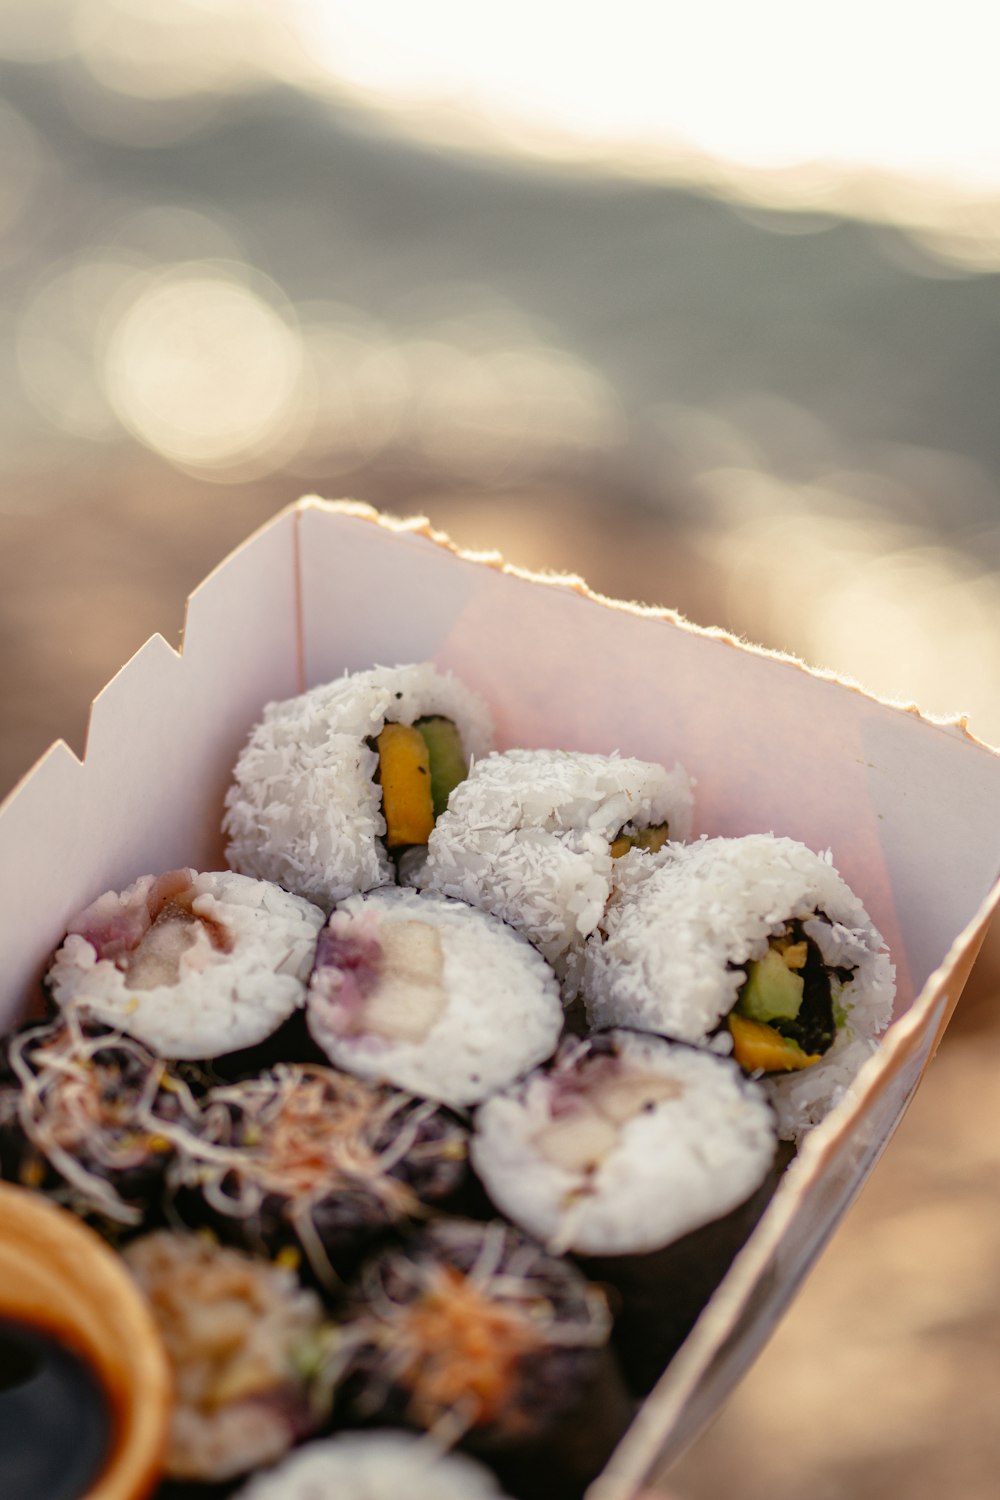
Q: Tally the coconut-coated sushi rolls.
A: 3